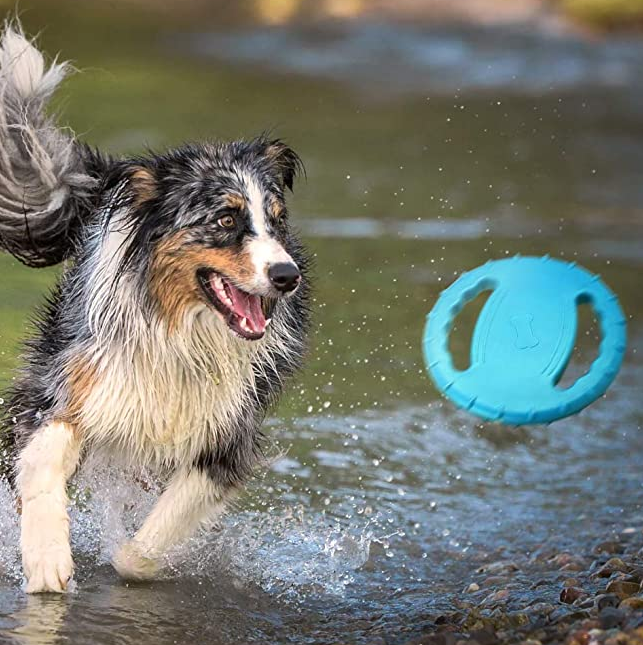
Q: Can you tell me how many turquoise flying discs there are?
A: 1